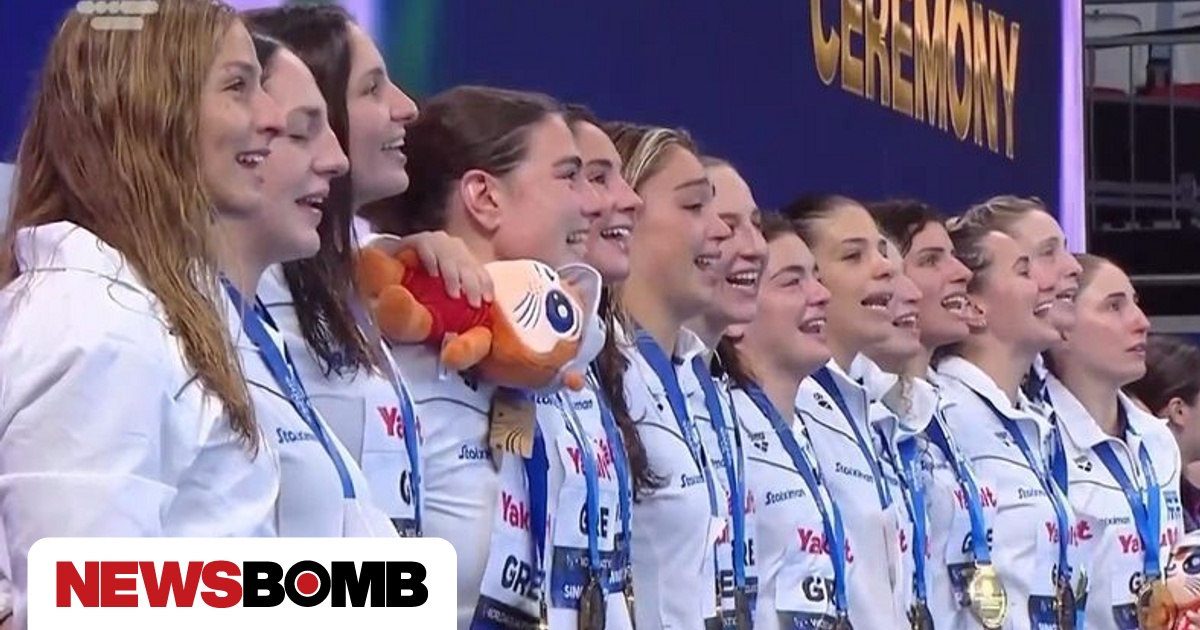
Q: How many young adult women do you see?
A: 14